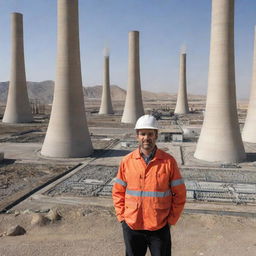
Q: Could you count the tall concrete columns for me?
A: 7